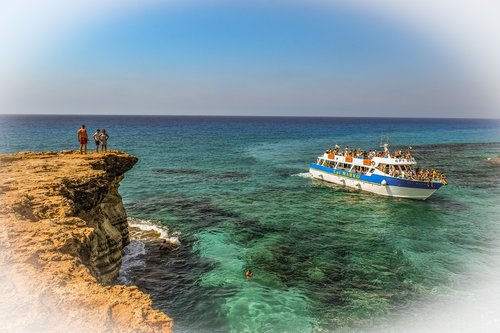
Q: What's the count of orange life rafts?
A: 3